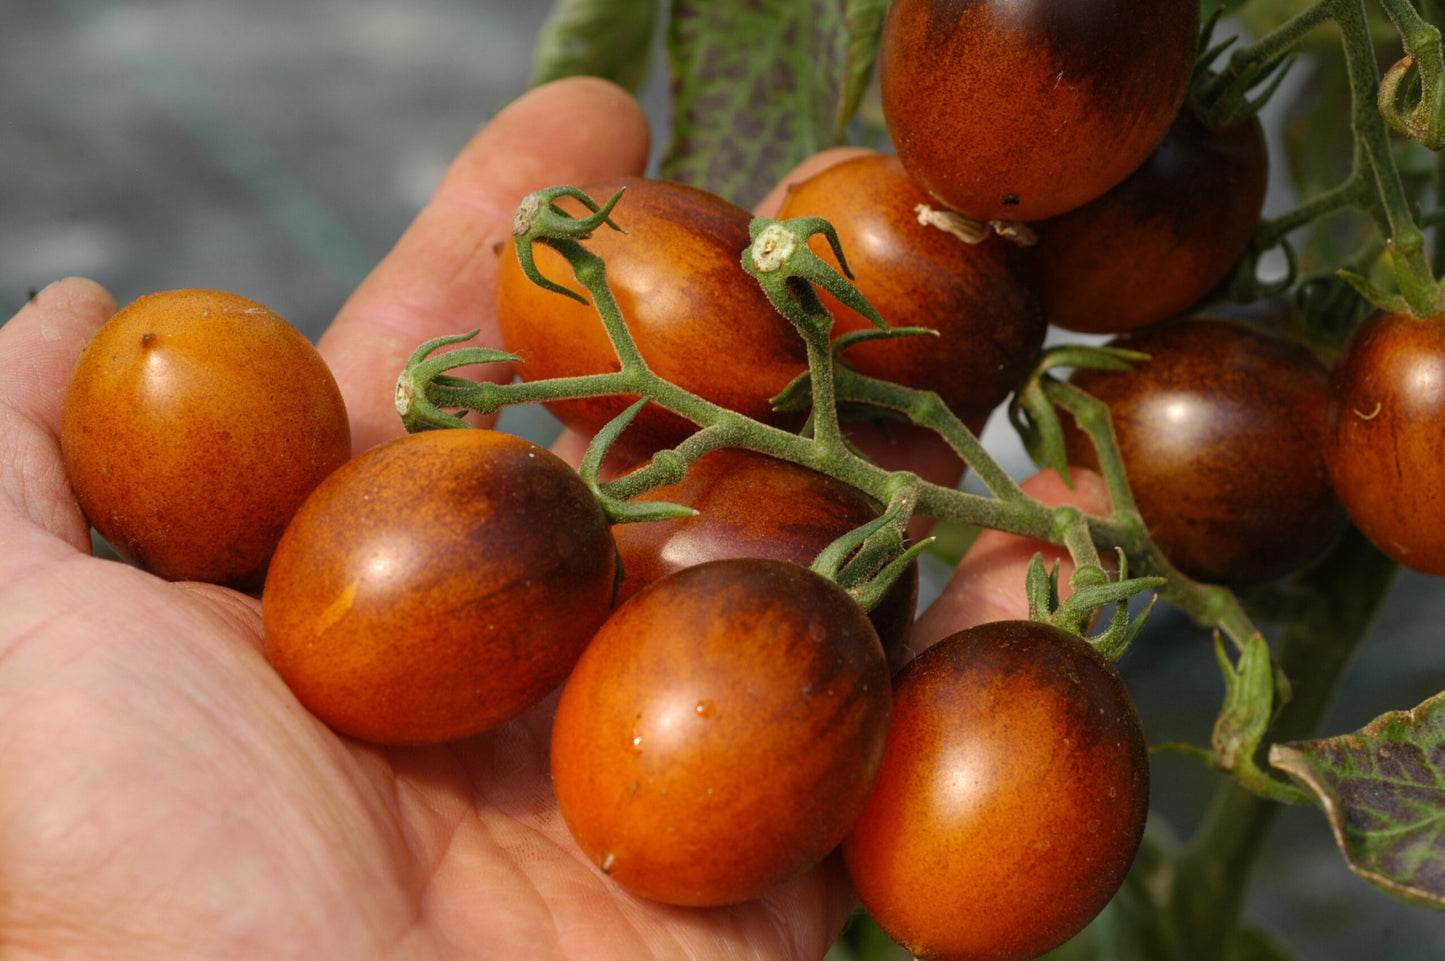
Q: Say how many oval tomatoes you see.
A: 11